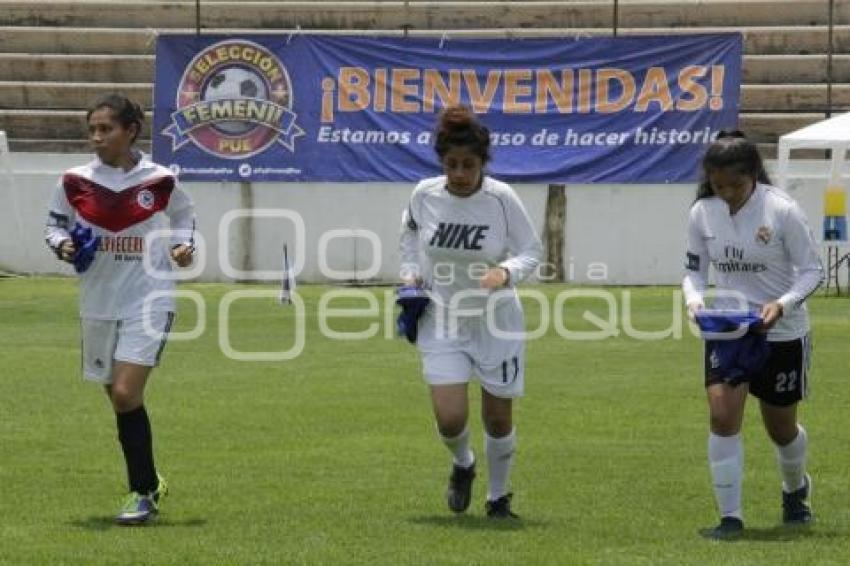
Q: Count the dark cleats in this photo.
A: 4